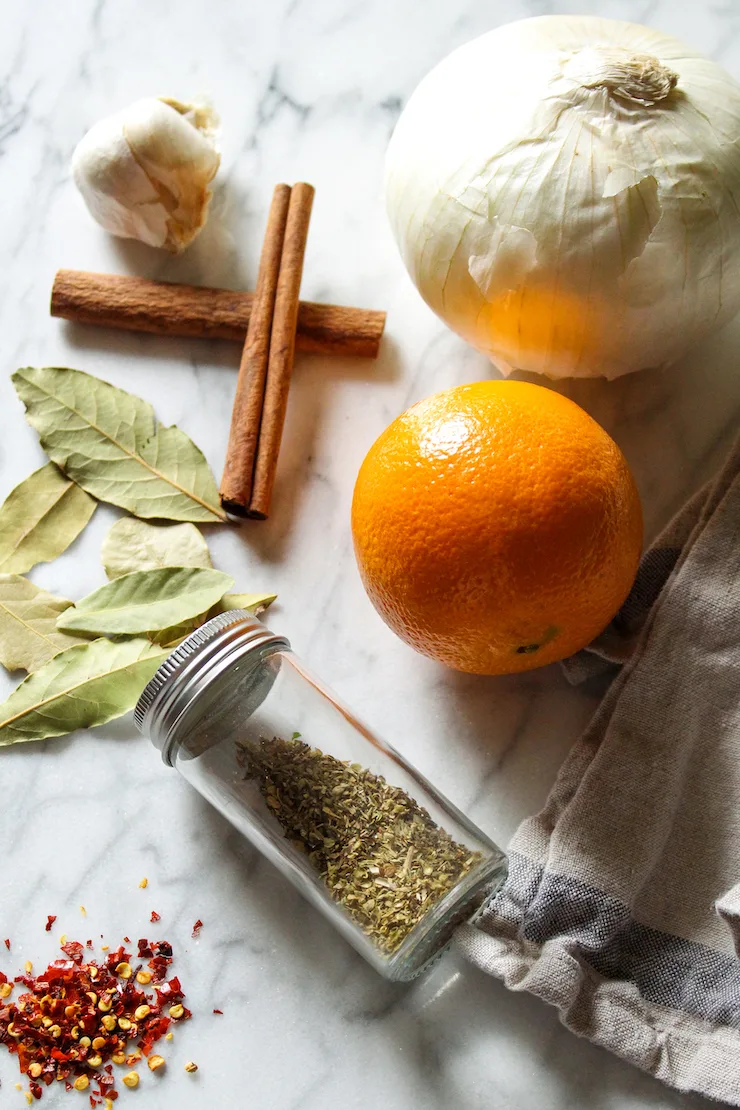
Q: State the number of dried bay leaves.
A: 7